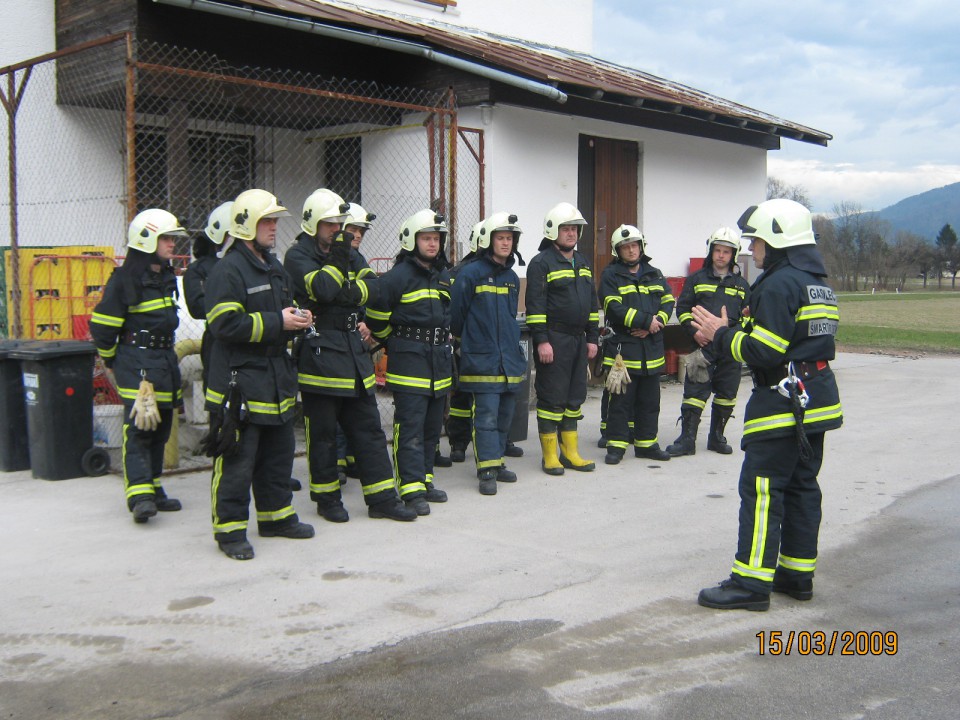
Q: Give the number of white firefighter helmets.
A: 12